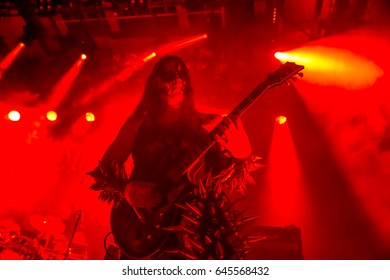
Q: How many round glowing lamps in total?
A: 4